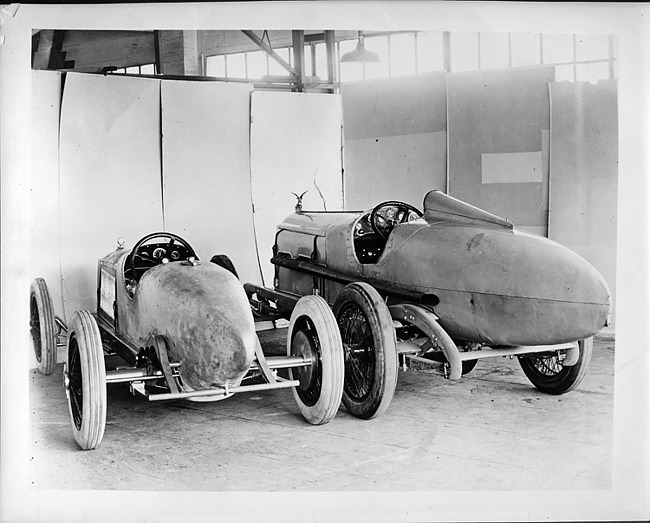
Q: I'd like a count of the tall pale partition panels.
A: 7